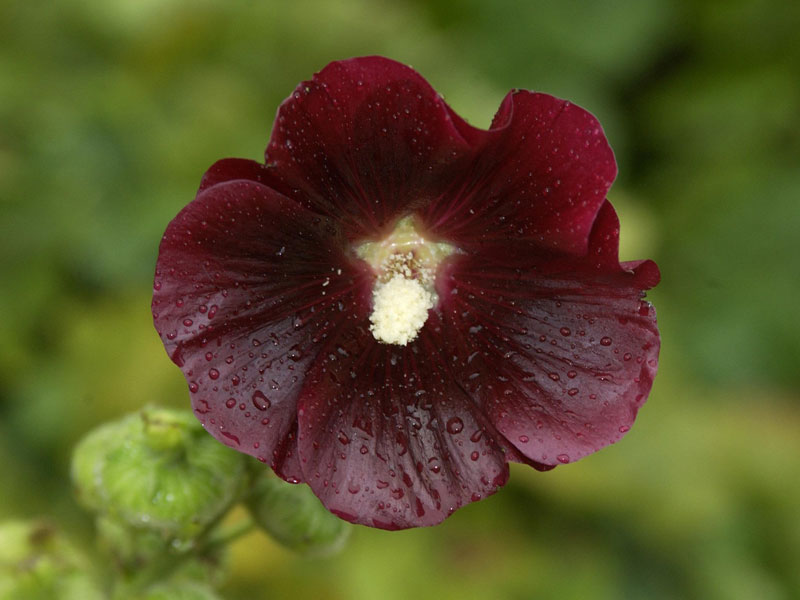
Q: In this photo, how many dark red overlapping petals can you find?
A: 5